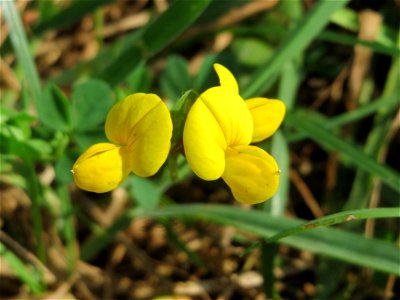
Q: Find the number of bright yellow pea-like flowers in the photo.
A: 3